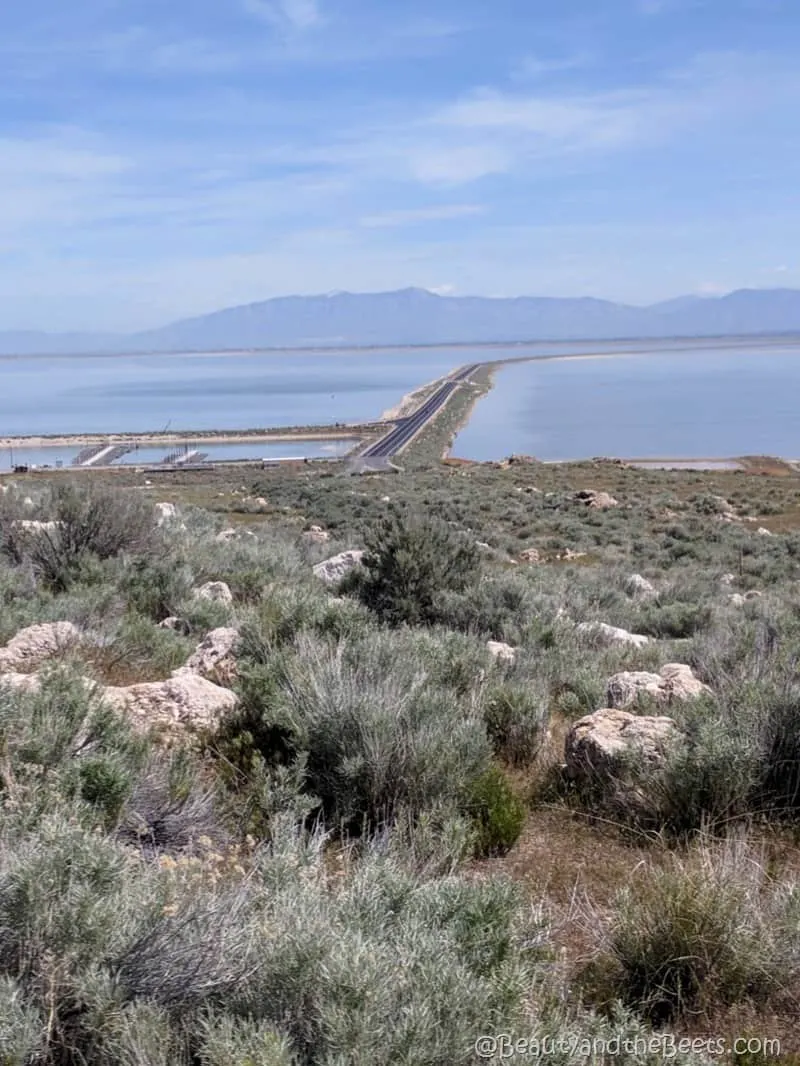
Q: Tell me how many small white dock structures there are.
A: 2